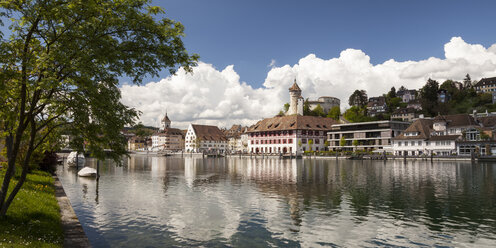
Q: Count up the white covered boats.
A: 2